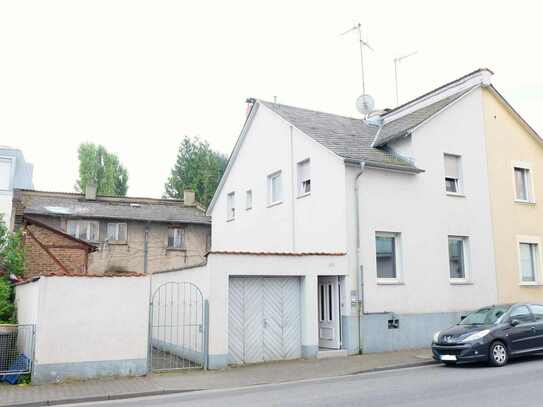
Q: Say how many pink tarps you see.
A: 0